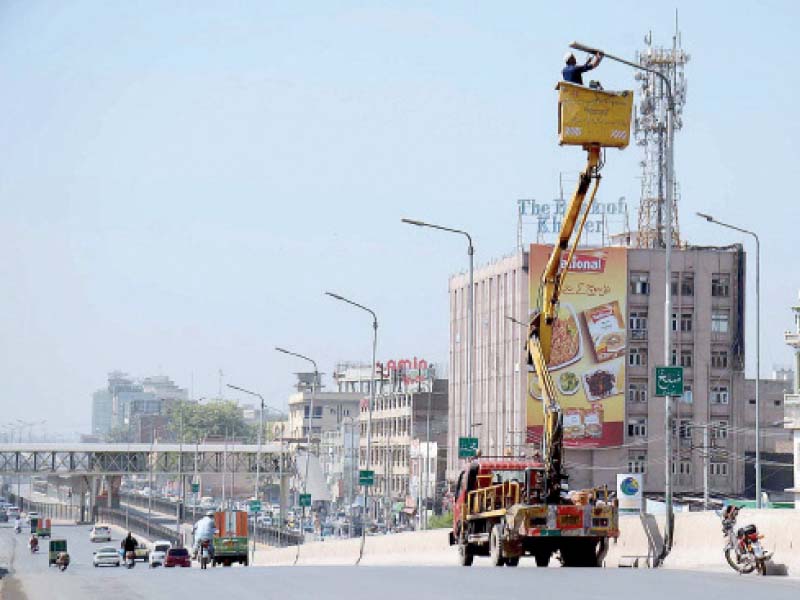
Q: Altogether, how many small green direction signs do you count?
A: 6